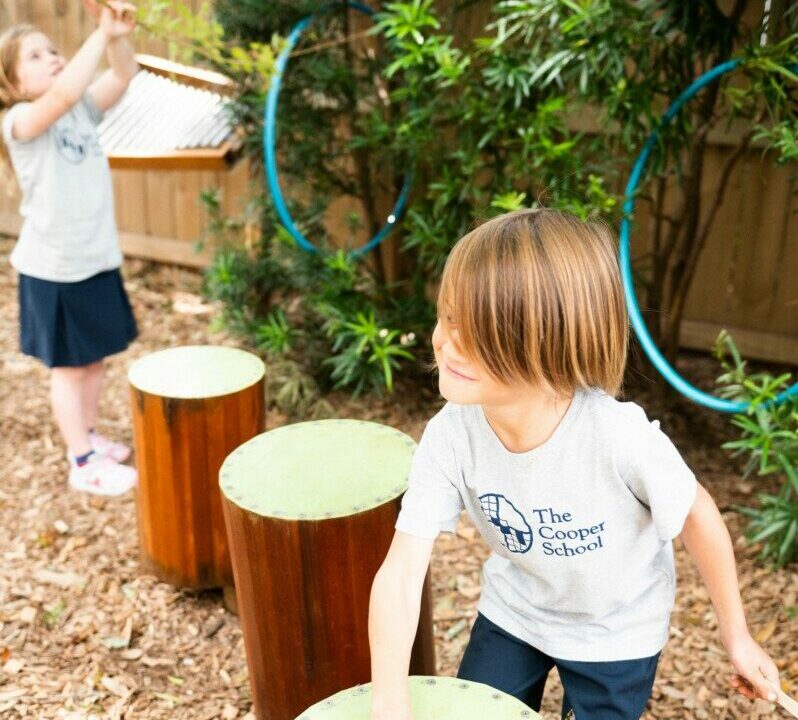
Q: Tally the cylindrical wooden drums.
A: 3